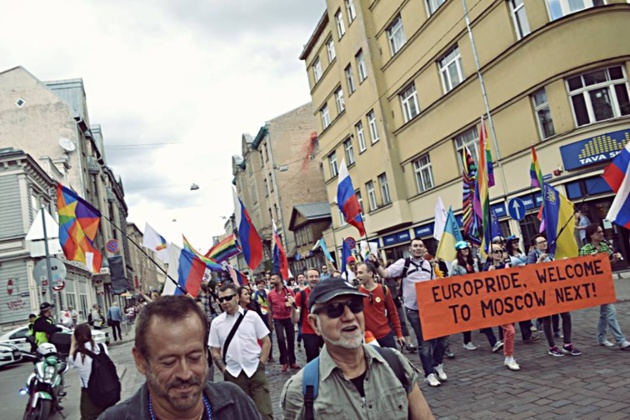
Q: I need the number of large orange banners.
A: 1